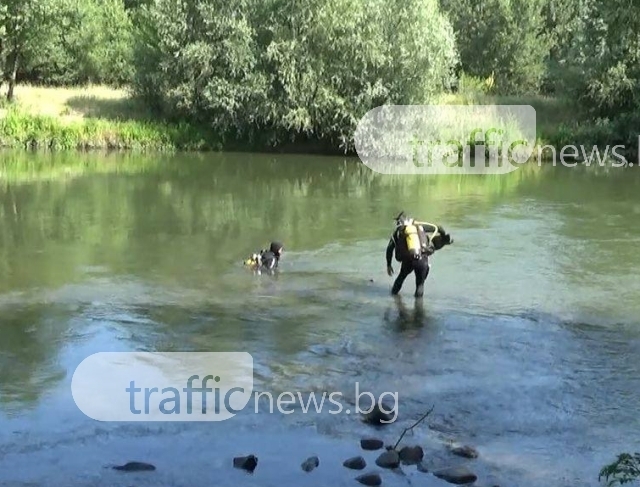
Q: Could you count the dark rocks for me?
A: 11